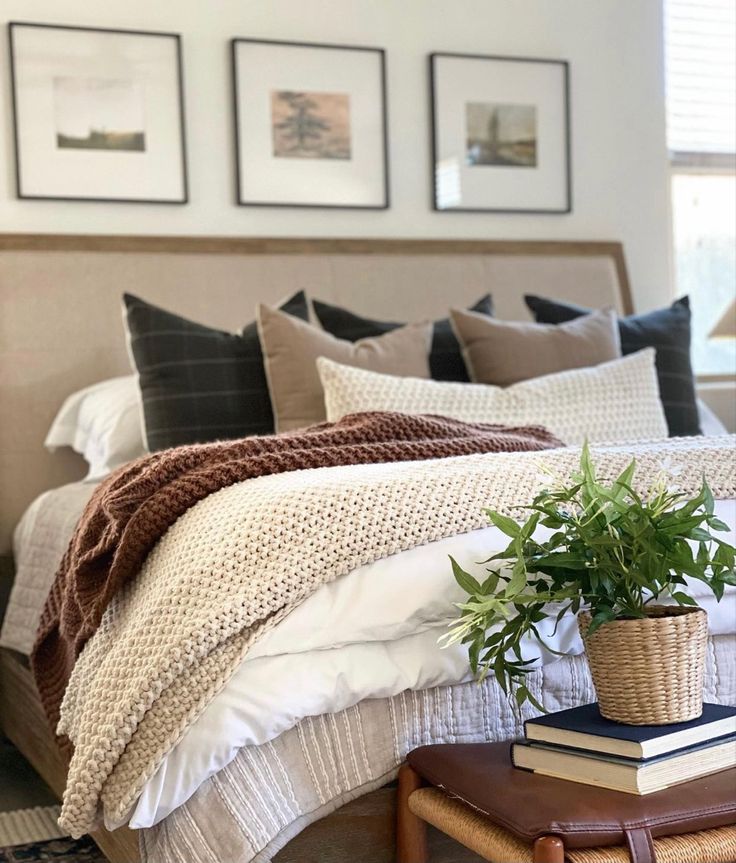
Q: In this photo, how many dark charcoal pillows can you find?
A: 3